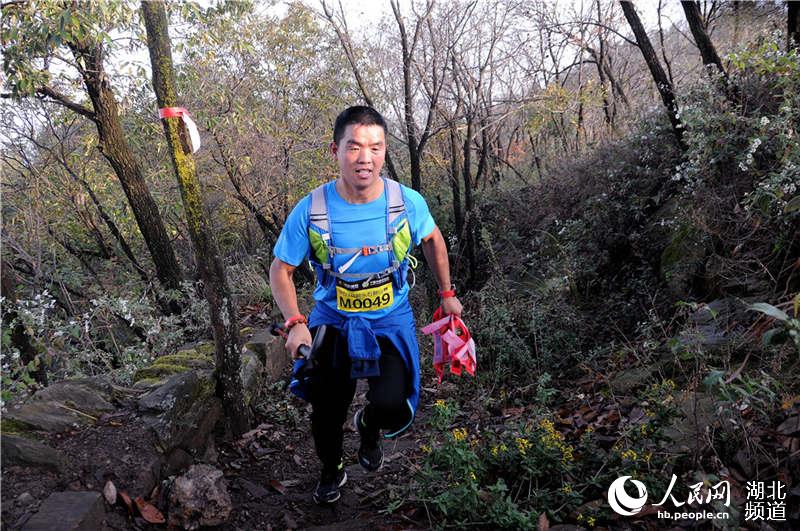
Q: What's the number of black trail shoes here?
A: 2